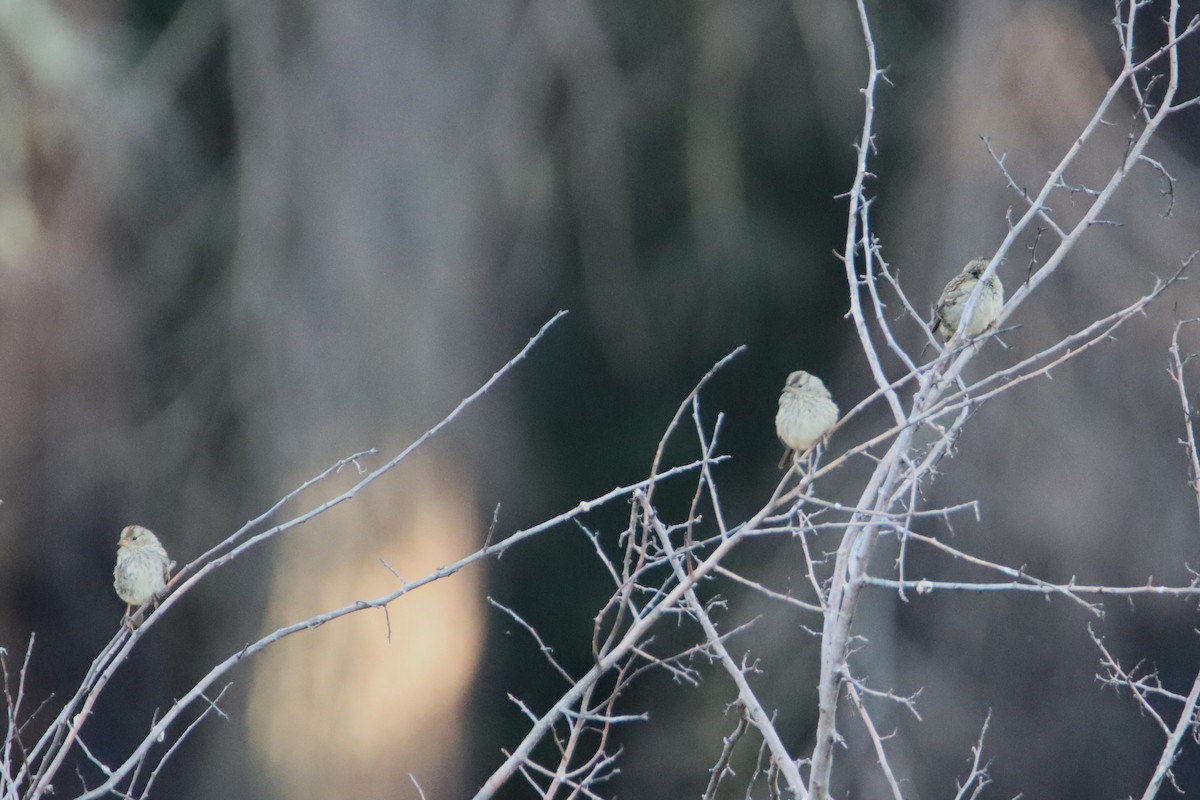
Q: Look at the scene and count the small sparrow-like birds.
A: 3